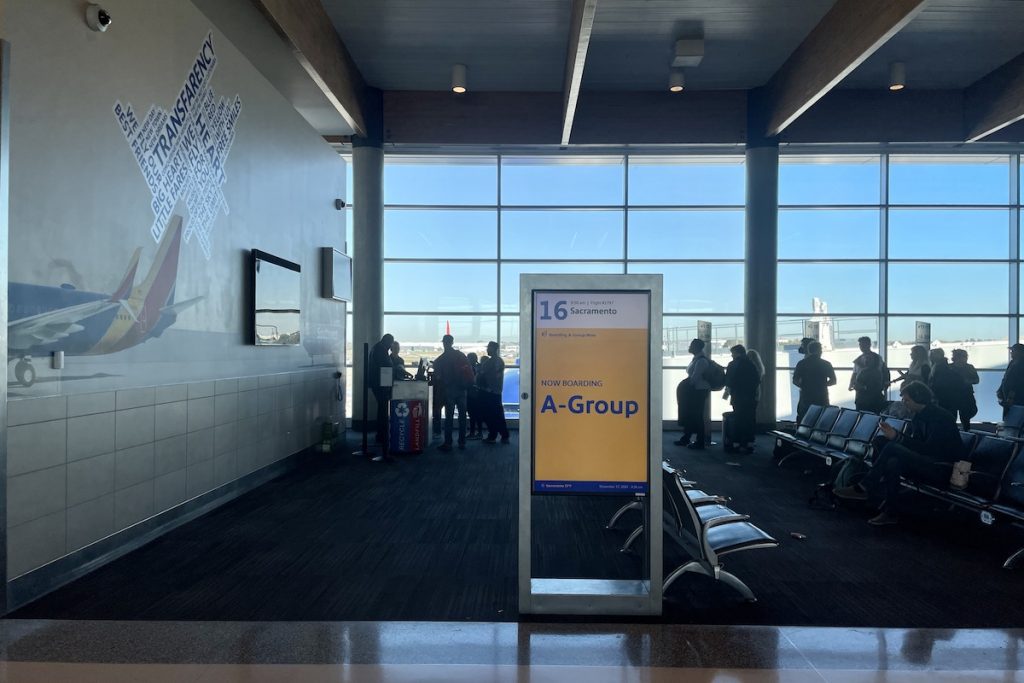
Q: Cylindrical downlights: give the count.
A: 3